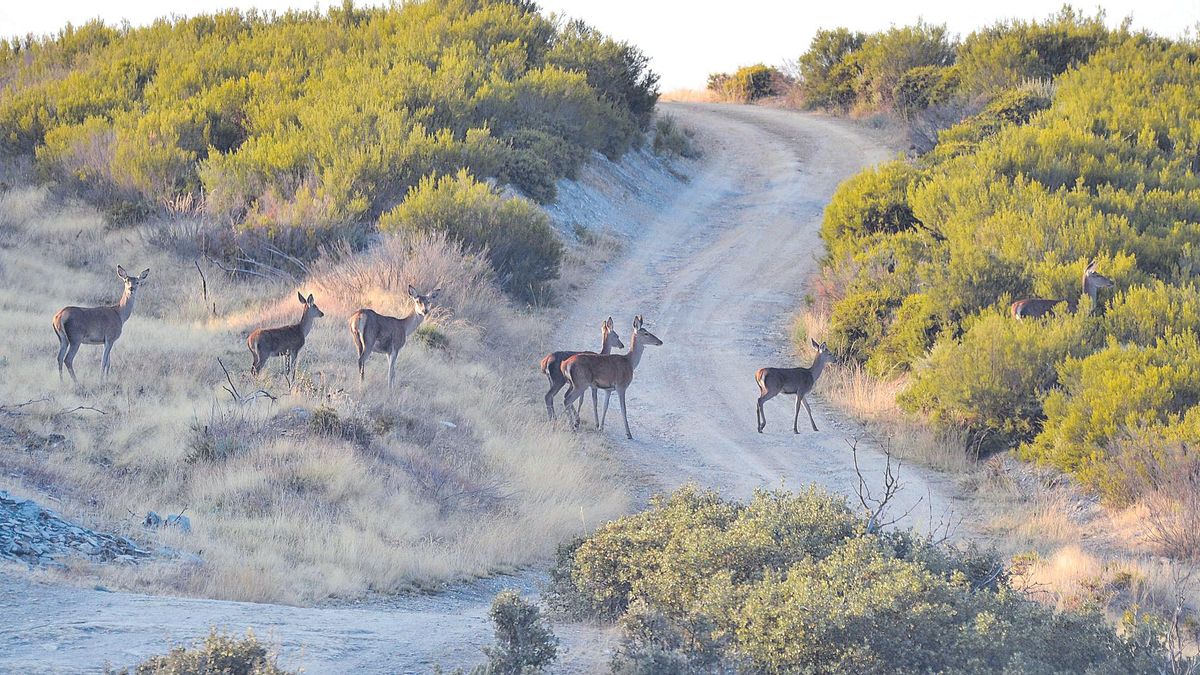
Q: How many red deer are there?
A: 7